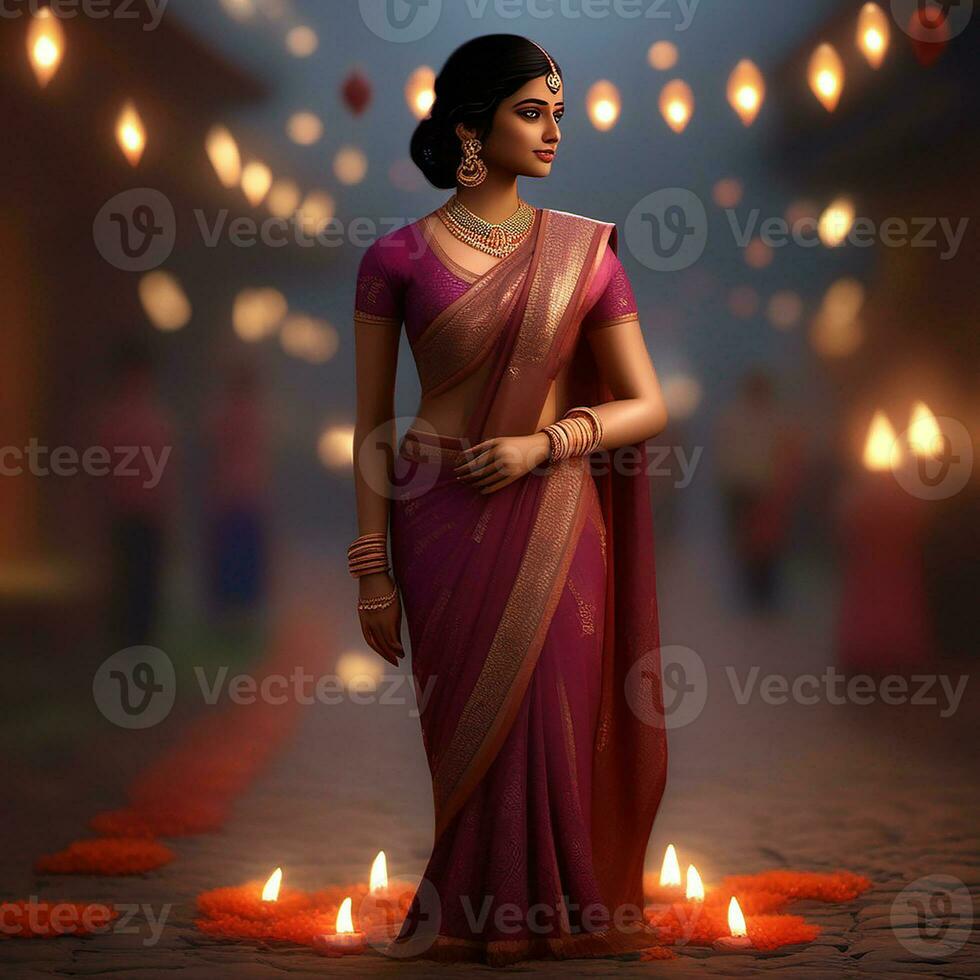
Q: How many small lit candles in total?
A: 6